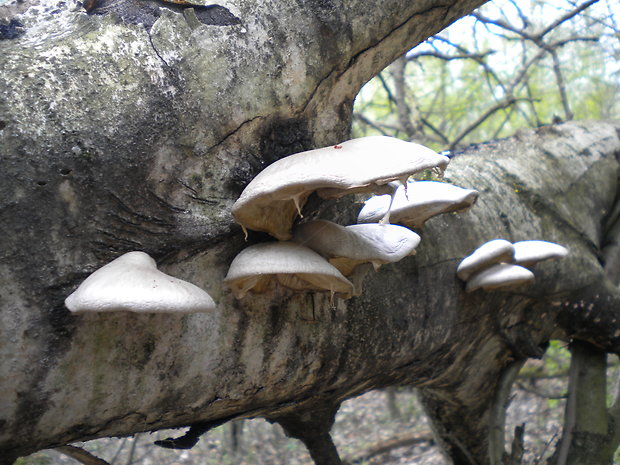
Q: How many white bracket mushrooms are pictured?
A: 8